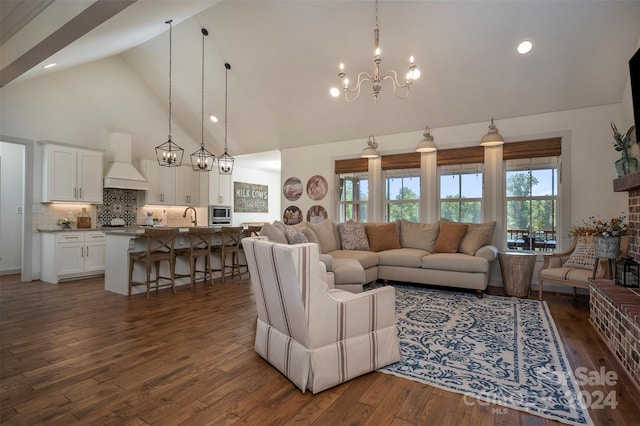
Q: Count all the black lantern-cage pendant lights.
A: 3